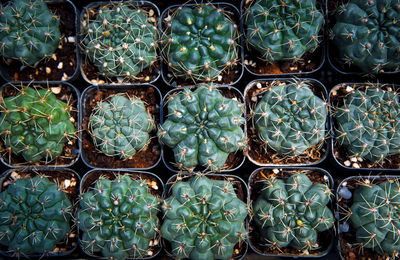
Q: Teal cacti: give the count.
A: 14